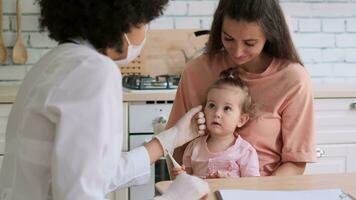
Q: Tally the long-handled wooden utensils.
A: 2